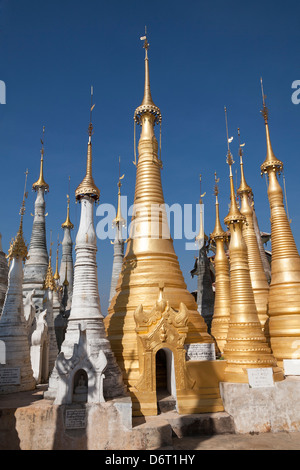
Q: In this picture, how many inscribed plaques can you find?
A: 5